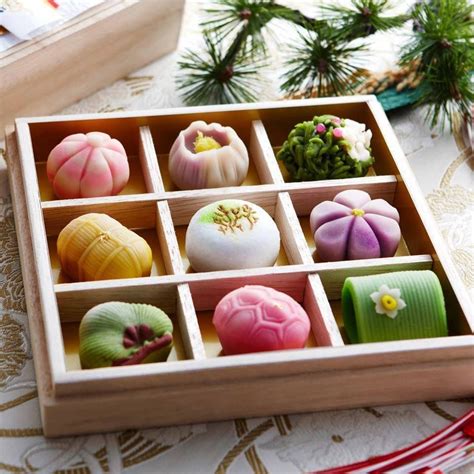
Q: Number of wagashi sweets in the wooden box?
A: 9